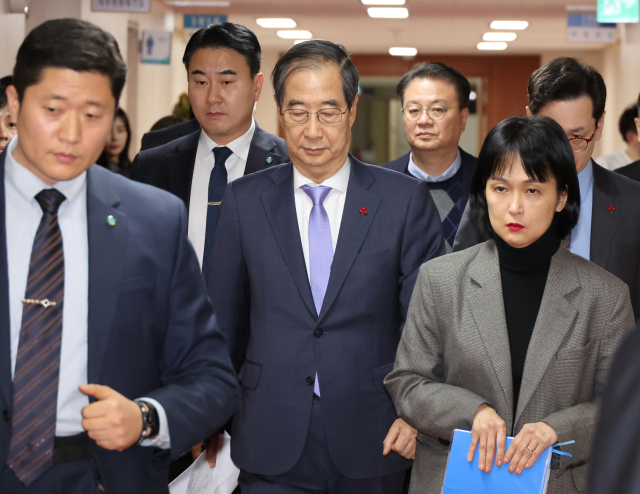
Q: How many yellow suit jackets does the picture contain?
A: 0